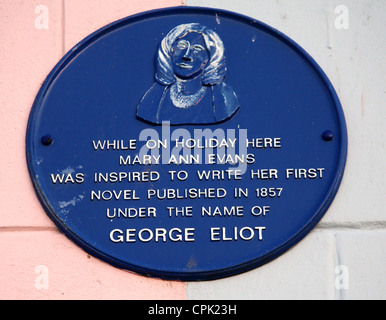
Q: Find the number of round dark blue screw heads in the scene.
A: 2